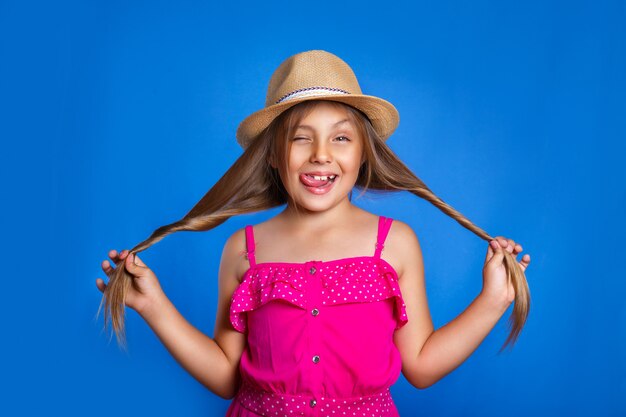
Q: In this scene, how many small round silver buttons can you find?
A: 4